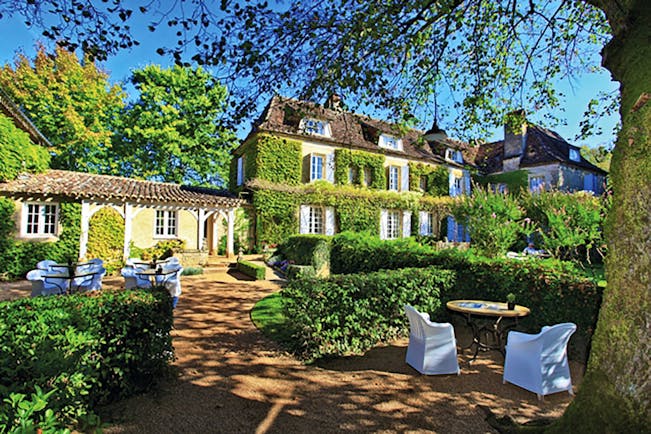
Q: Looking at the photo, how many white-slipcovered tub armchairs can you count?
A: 10